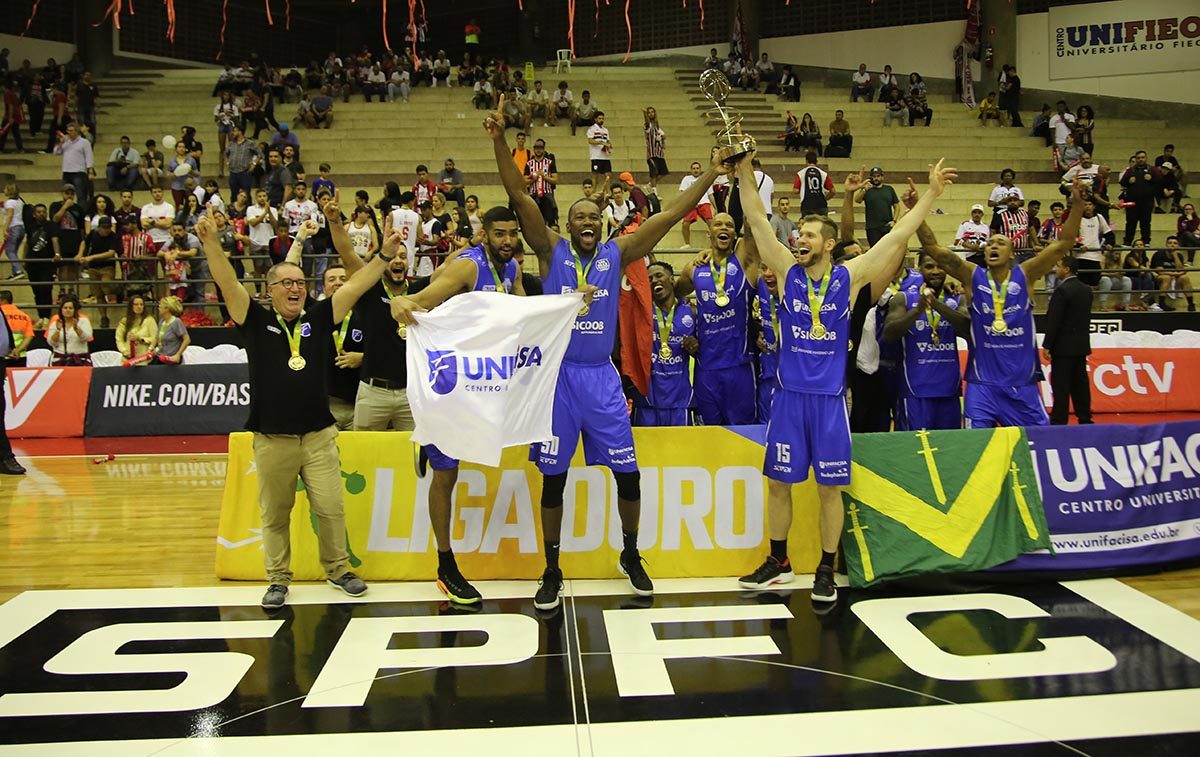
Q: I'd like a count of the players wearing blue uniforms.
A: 8